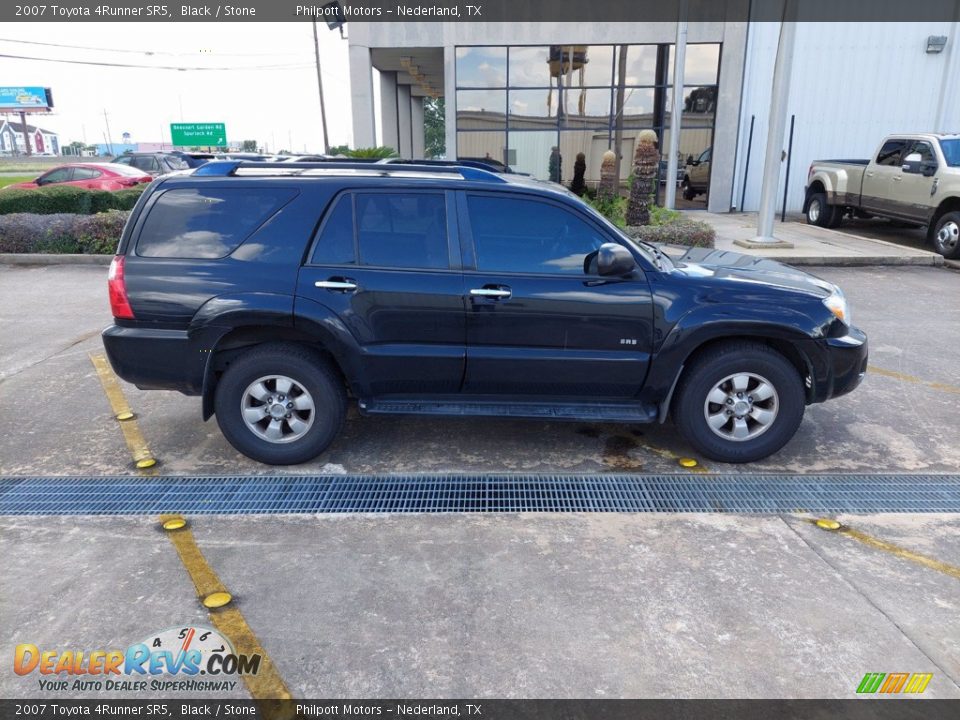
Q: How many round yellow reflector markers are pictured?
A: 6